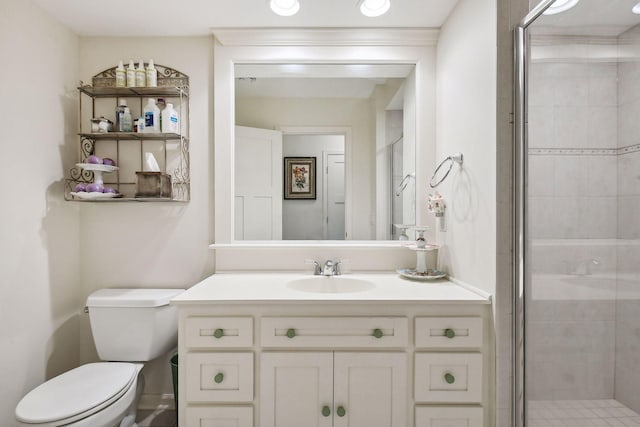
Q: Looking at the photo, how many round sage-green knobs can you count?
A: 8